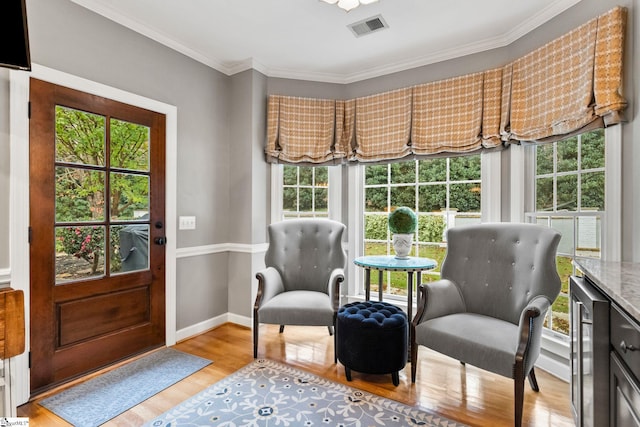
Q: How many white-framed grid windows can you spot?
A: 3